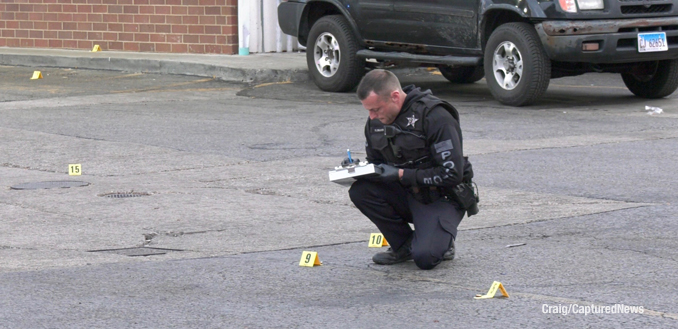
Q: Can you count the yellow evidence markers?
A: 6